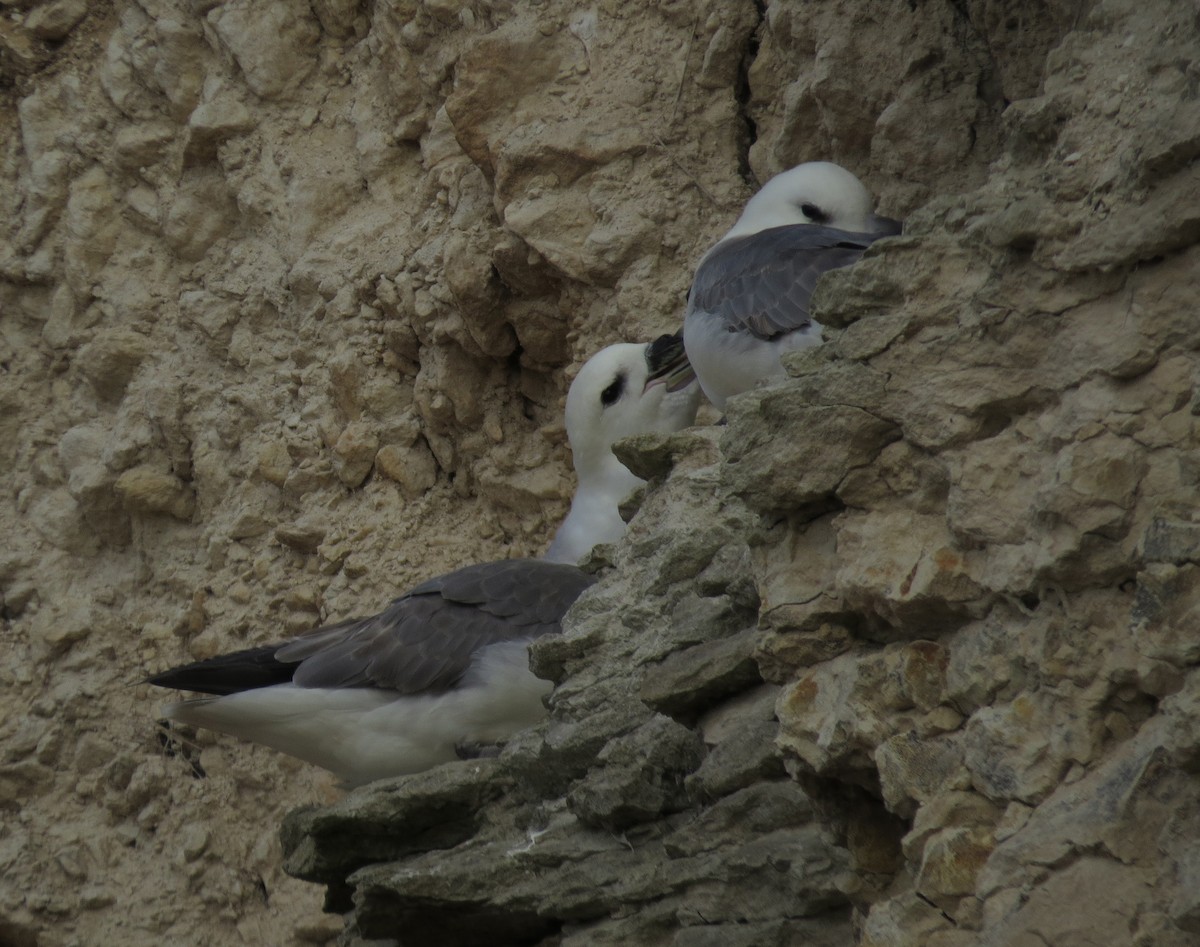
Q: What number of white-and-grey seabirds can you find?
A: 2